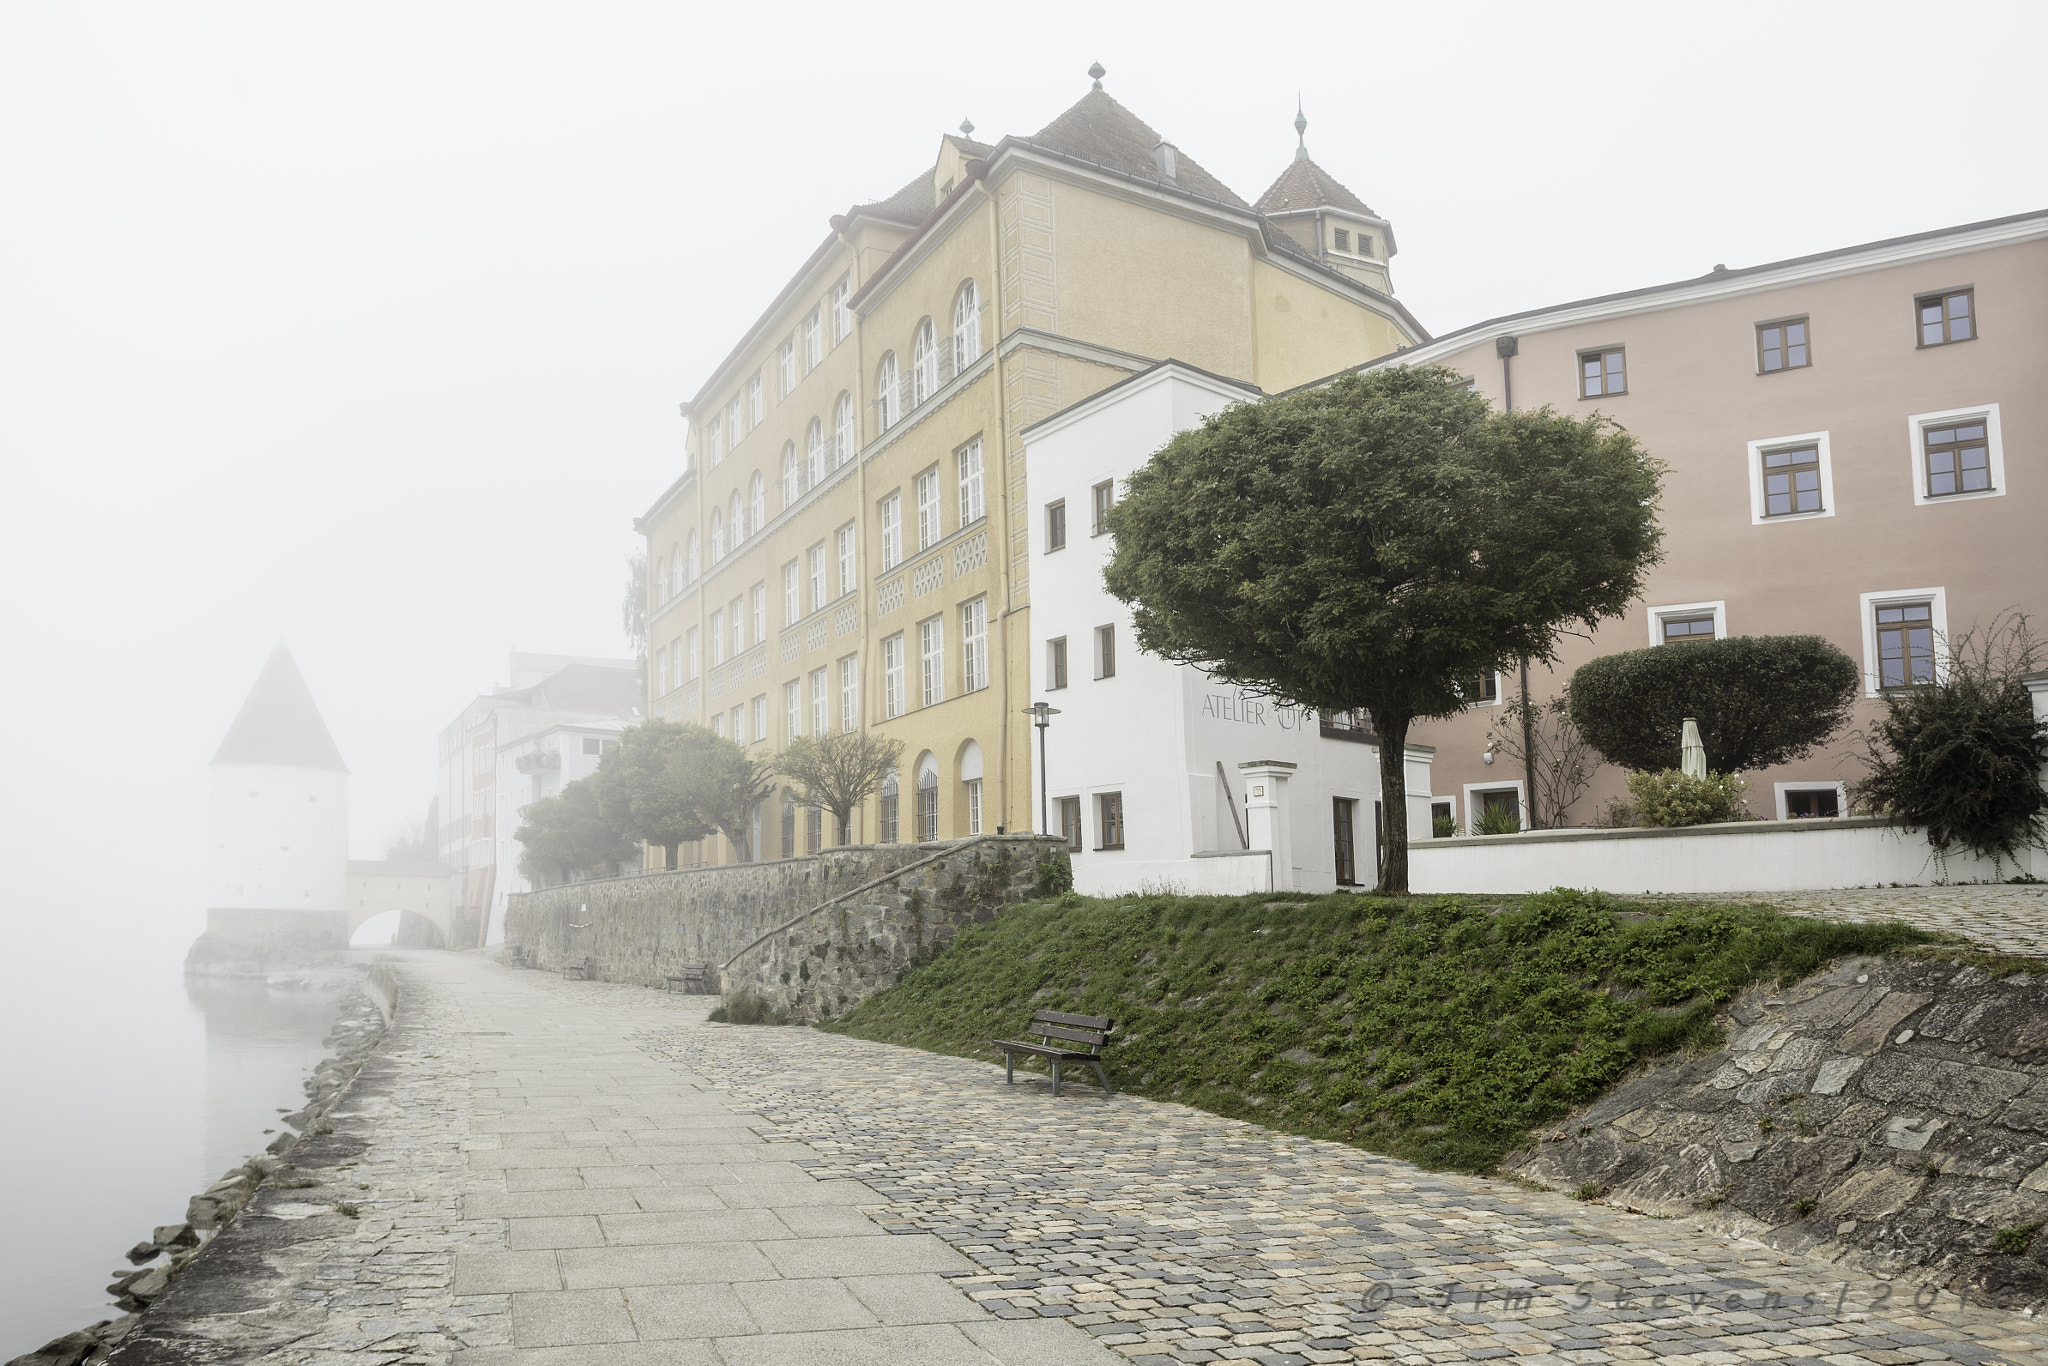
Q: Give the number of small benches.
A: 4